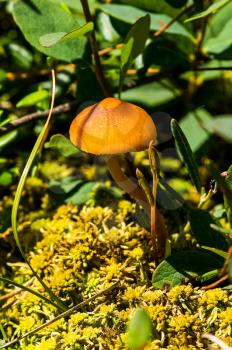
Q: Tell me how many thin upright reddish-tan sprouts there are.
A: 2